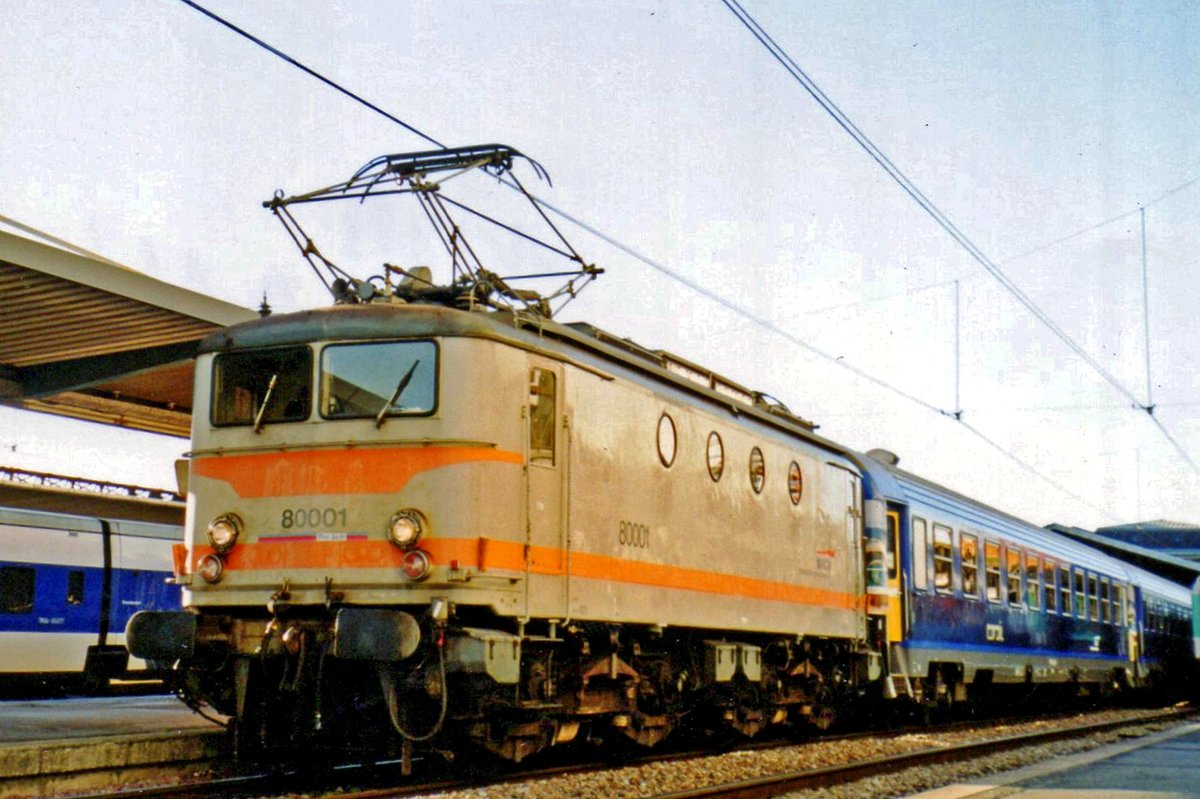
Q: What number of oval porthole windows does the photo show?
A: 4